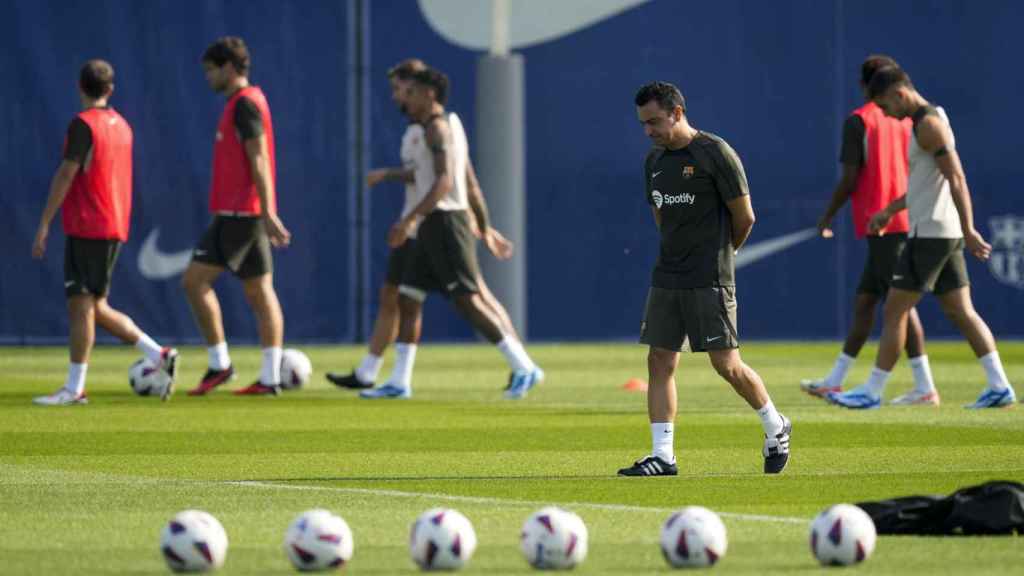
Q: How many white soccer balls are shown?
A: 8